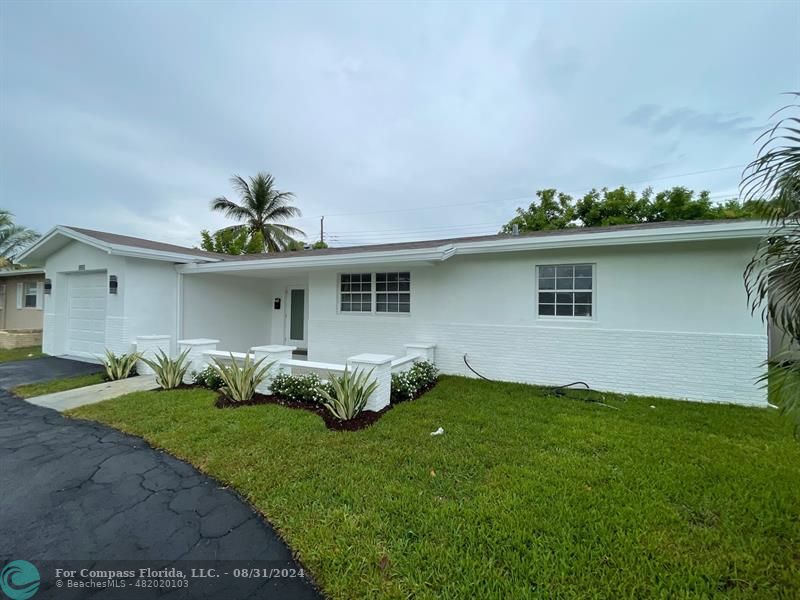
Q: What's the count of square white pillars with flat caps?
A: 5